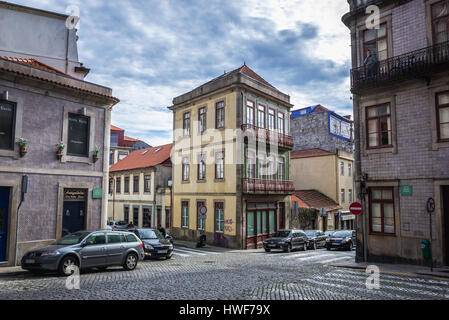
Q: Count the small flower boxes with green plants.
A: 3